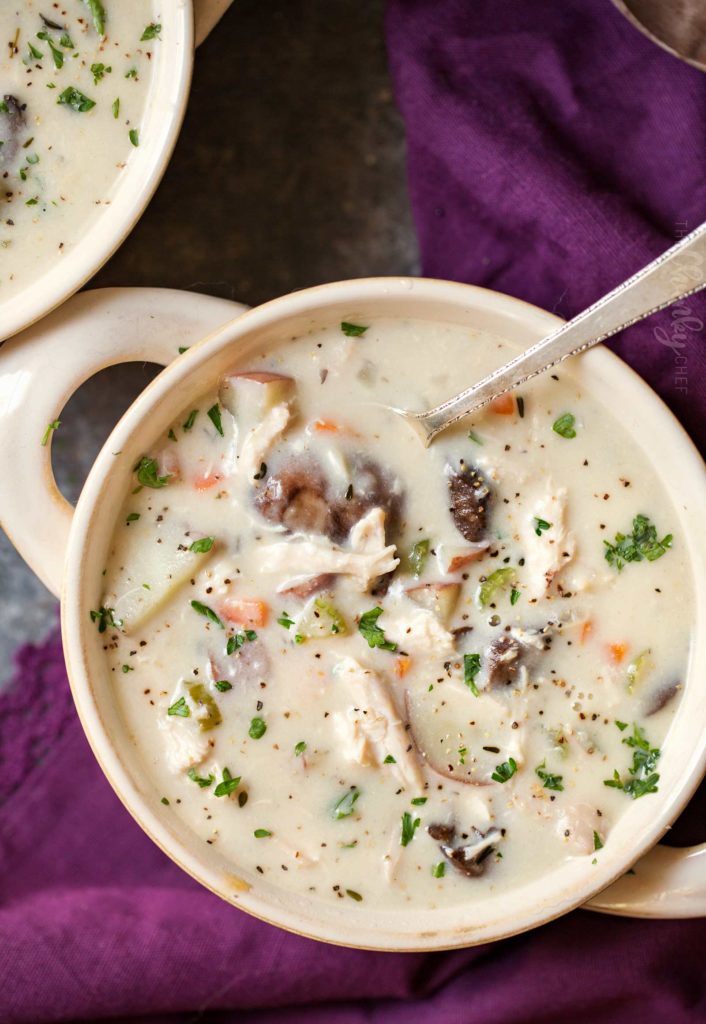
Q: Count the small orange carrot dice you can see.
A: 7